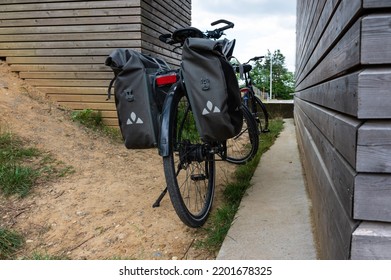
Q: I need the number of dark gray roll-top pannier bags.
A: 2